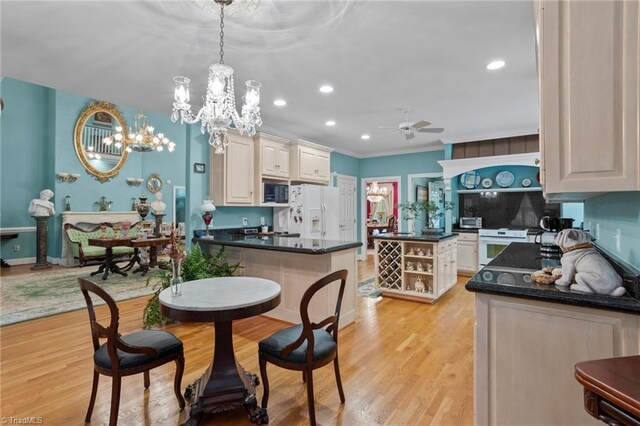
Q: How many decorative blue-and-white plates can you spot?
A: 4